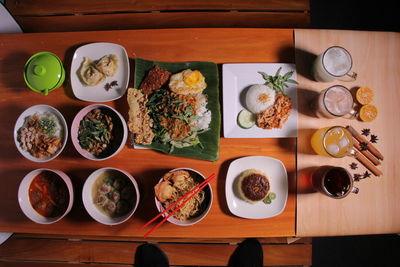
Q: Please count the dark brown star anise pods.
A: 6